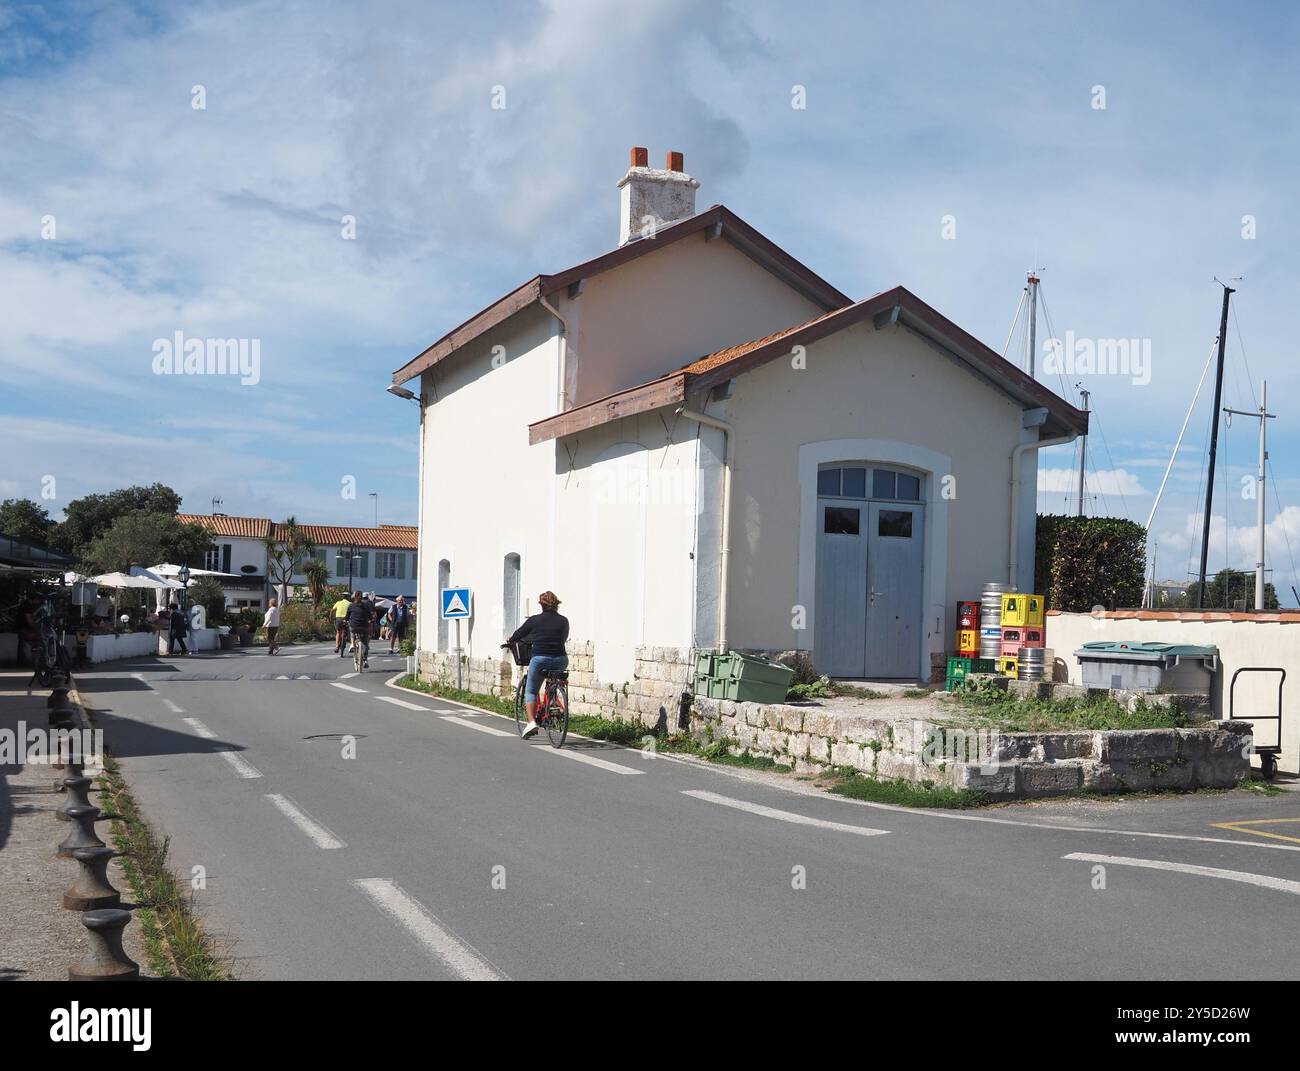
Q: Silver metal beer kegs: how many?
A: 4